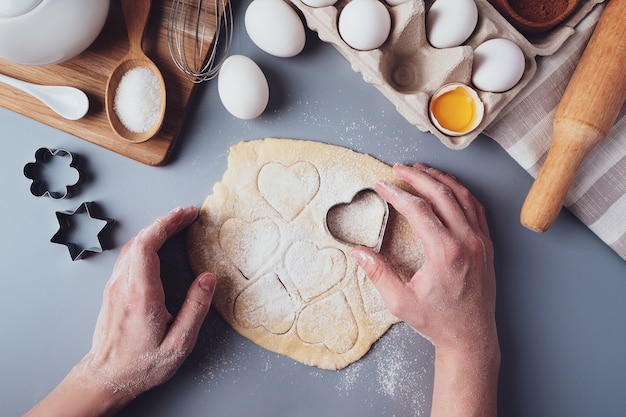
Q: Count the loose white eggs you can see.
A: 2